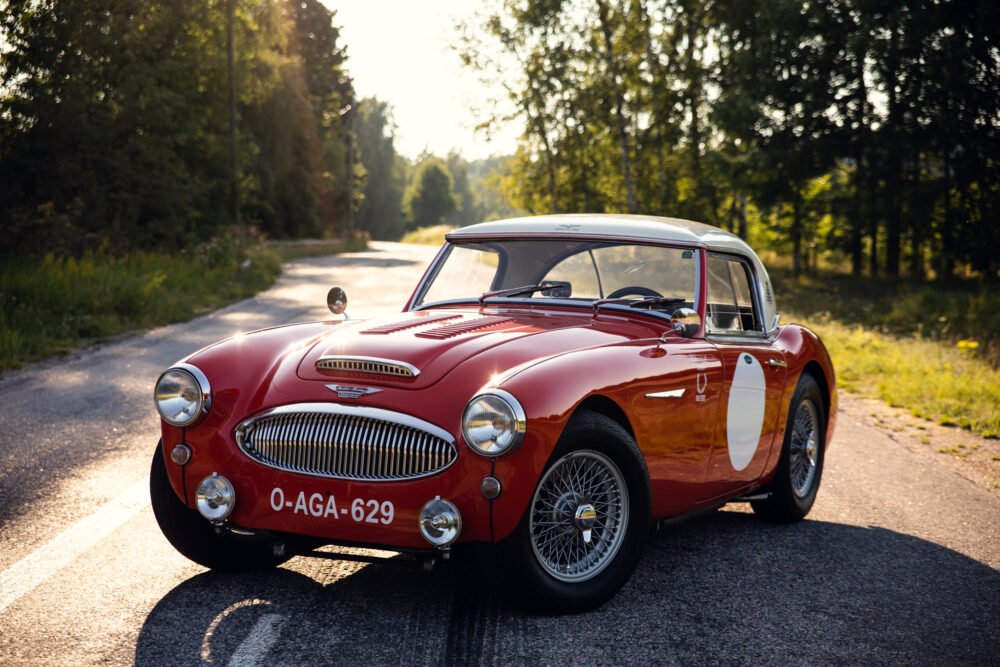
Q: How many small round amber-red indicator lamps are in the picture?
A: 2